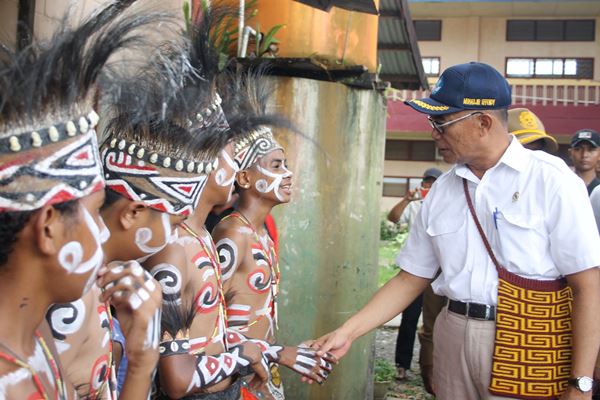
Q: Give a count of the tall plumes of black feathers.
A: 4